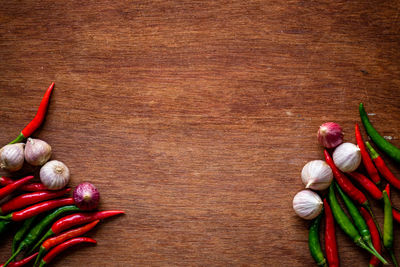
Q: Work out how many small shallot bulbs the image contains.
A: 2